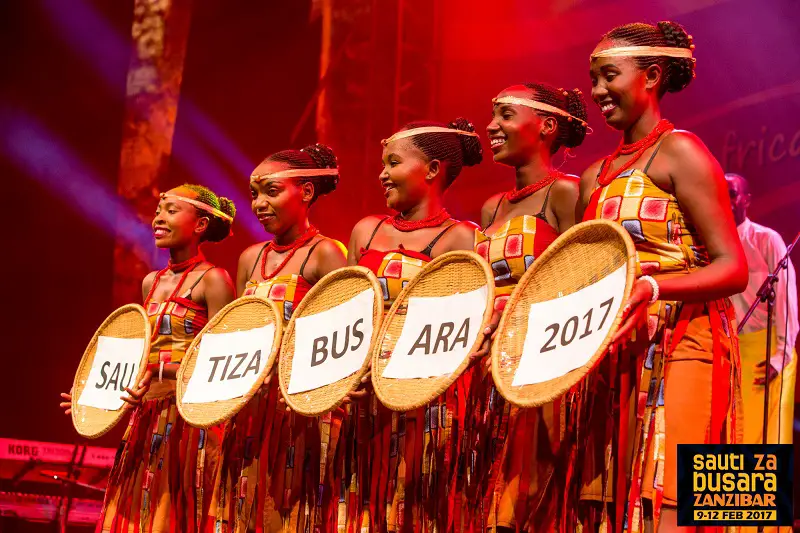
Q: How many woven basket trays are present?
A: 5